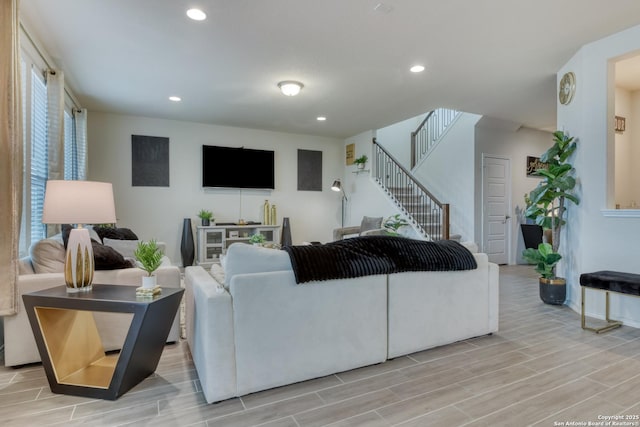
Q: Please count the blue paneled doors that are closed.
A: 0